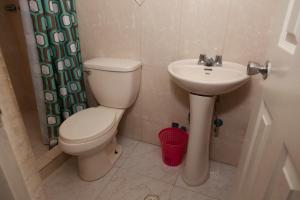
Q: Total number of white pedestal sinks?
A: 1